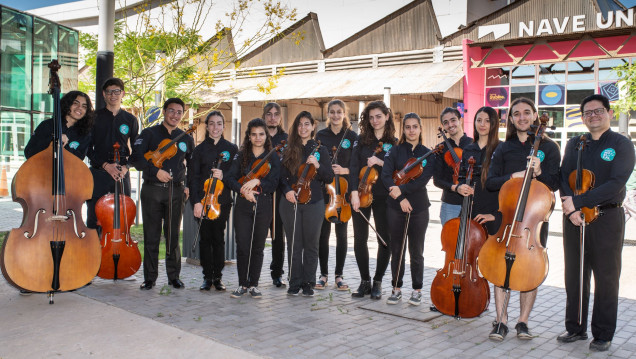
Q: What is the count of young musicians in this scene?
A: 14